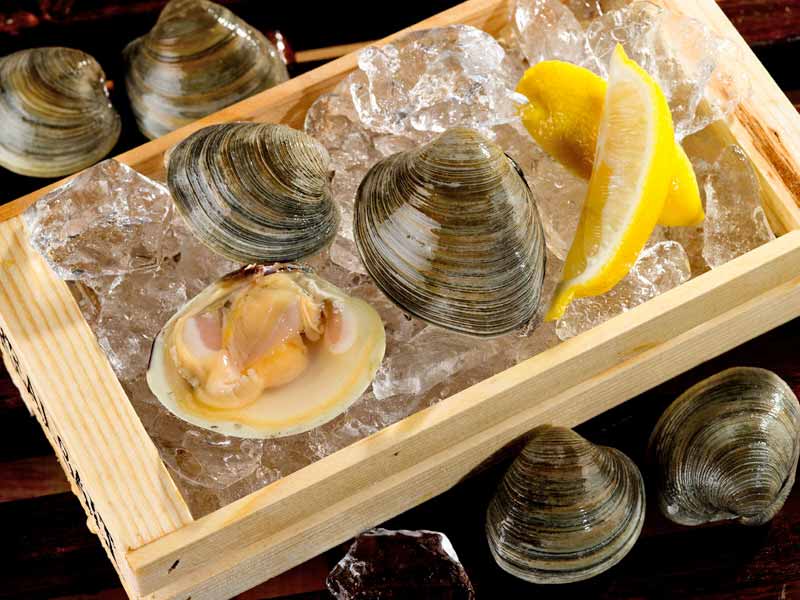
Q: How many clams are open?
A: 1